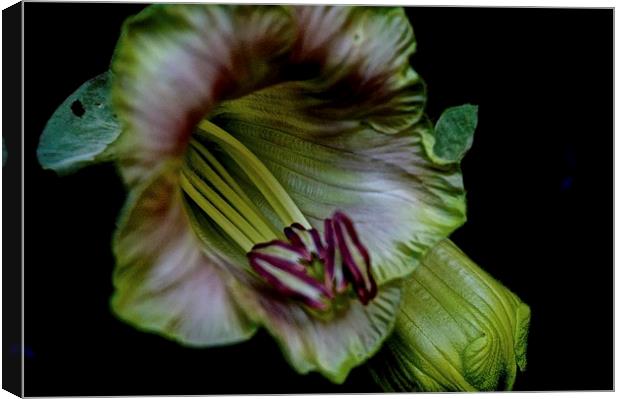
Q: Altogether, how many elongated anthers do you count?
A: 5